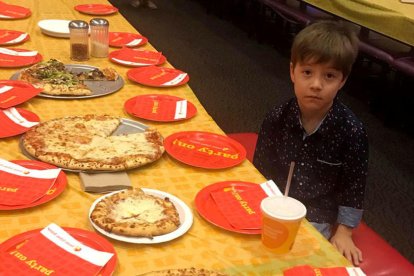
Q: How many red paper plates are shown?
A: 15